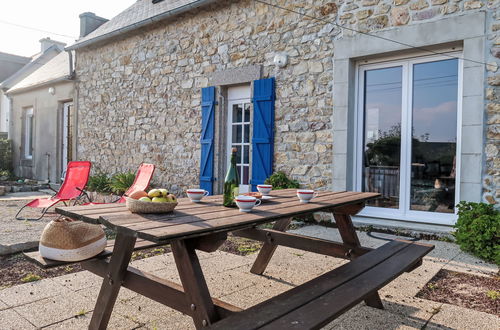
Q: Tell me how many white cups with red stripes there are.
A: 4